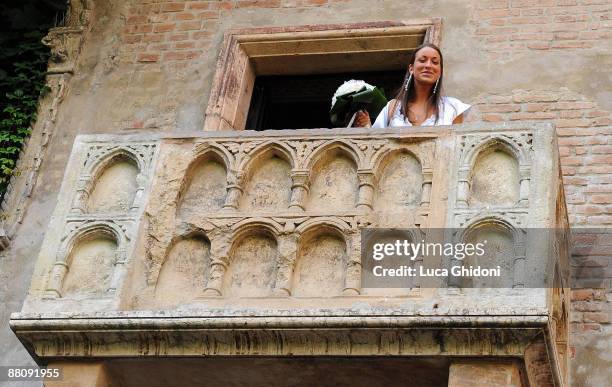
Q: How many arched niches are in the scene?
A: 12